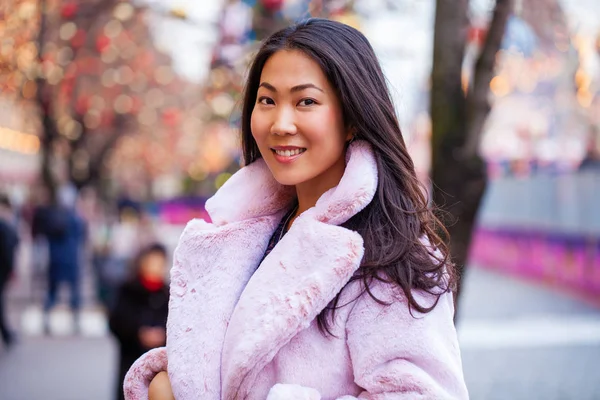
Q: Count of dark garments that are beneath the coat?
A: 1